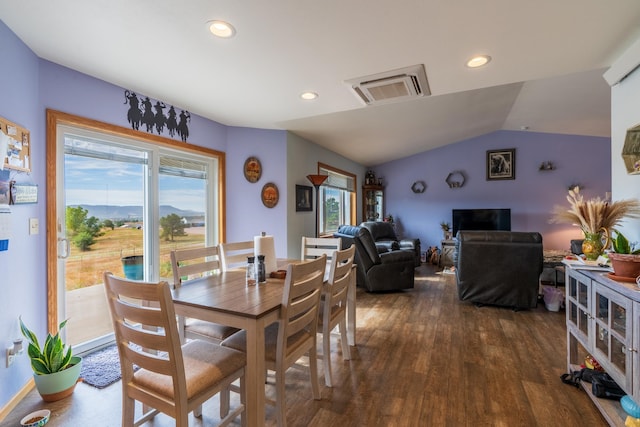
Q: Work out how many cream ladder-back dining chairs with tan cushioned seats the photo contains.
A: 6